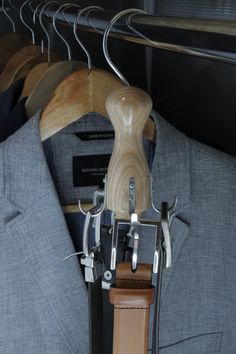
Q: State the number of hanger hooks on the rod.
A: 7